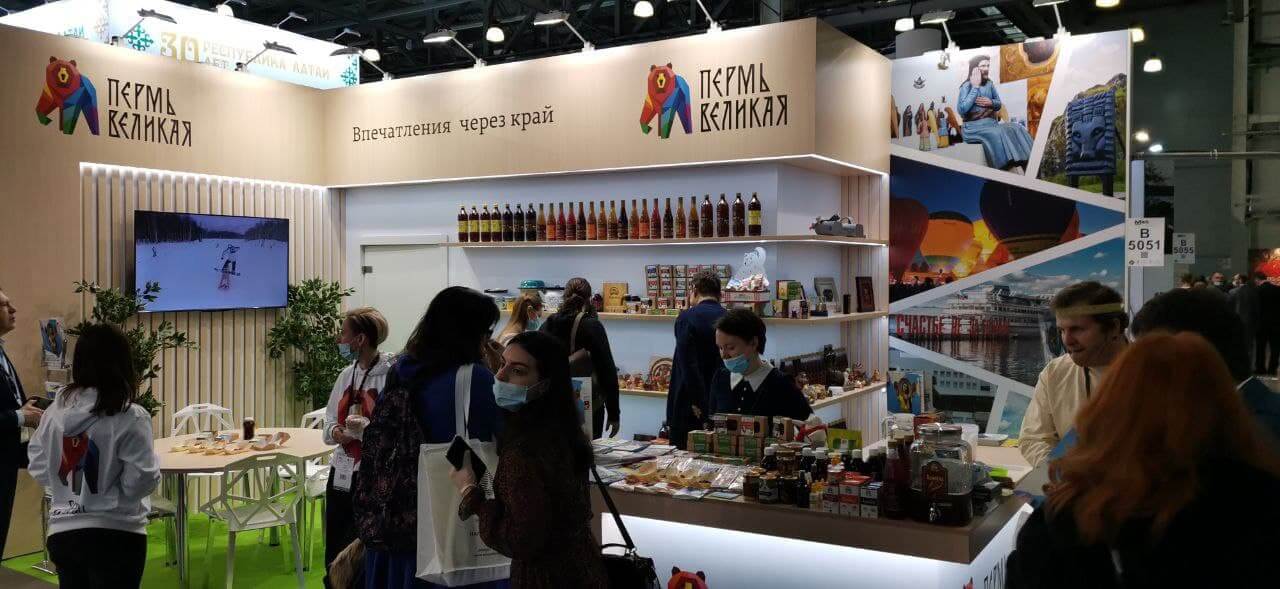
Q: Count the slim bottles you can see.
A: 15